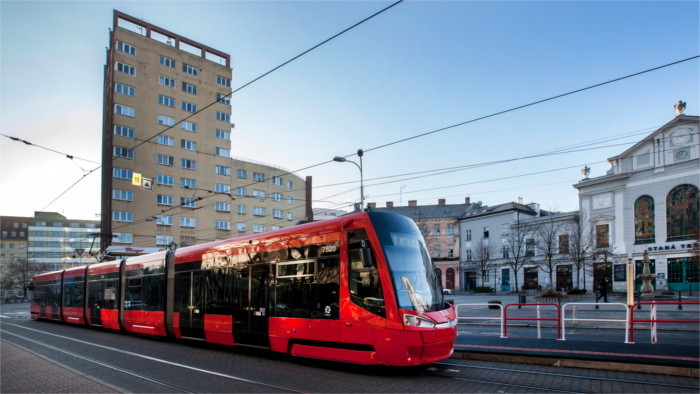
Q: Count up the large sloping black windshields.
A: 1